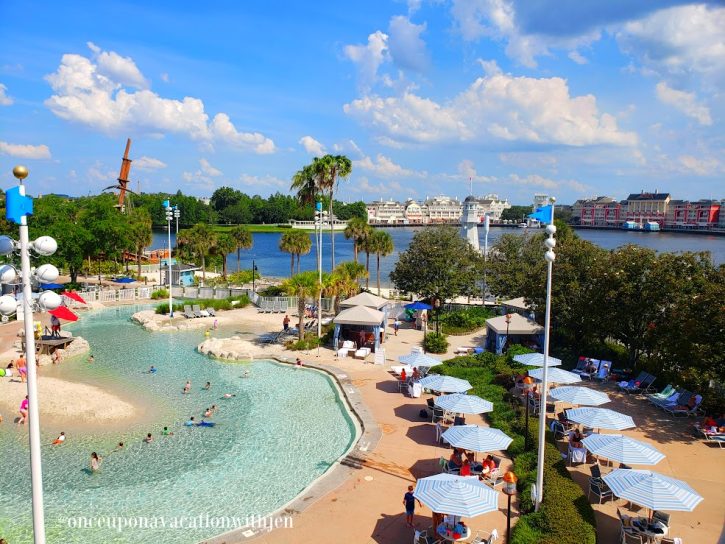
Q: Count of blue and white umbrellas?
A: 11